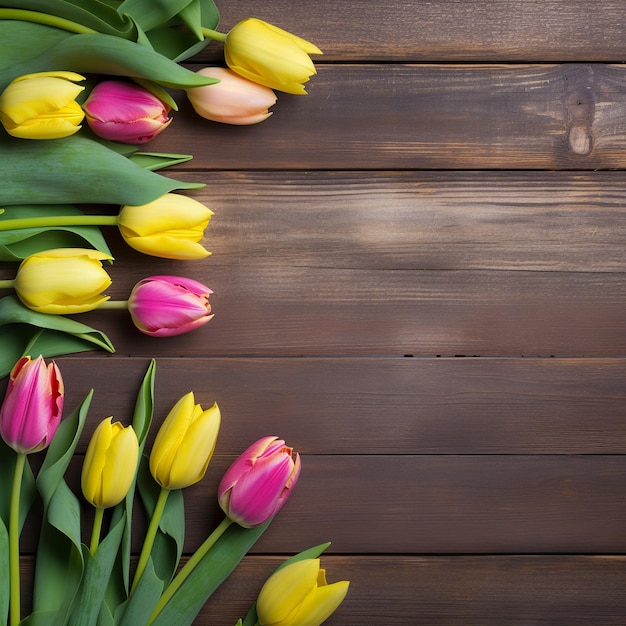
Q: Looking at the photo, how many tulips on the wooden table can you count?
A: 12